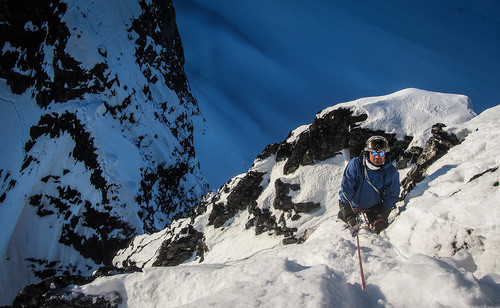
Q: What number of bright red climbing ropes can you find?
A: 1